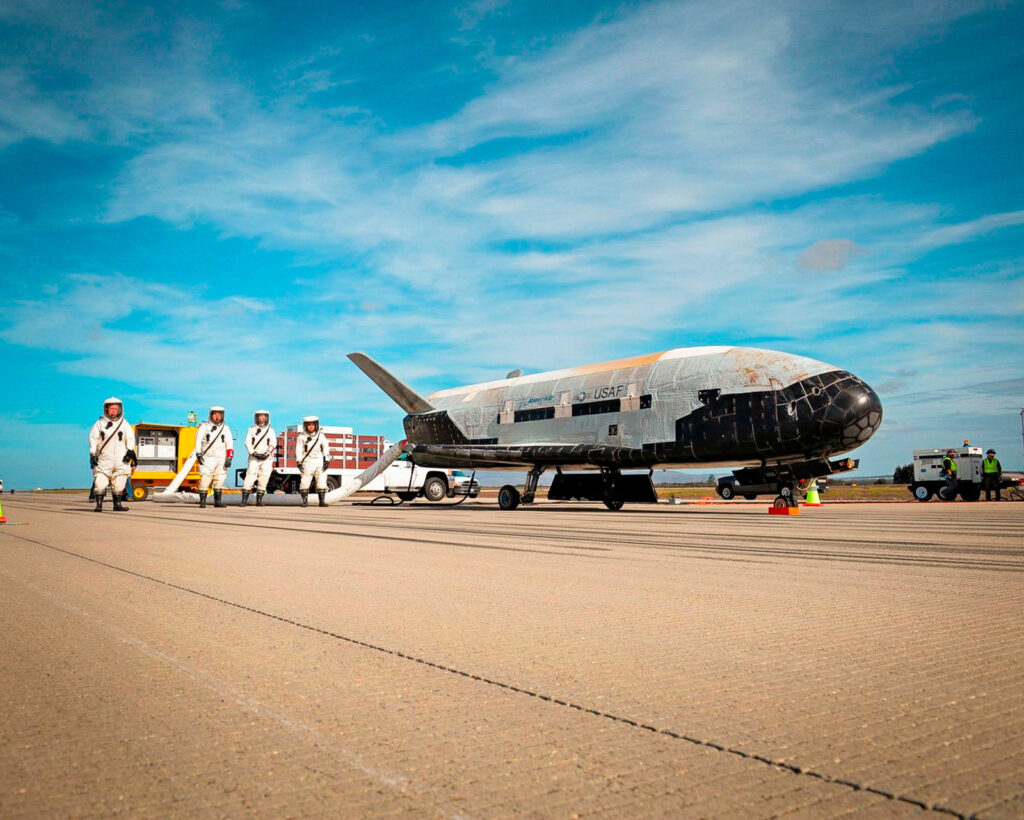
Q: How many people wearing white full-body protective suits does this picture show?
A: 4